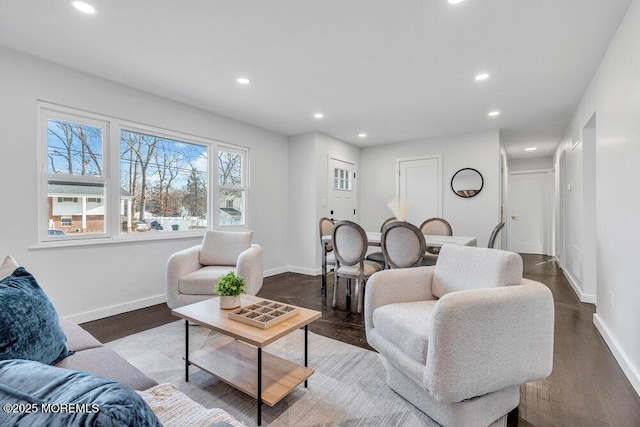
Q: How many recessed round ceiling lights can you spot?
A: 8